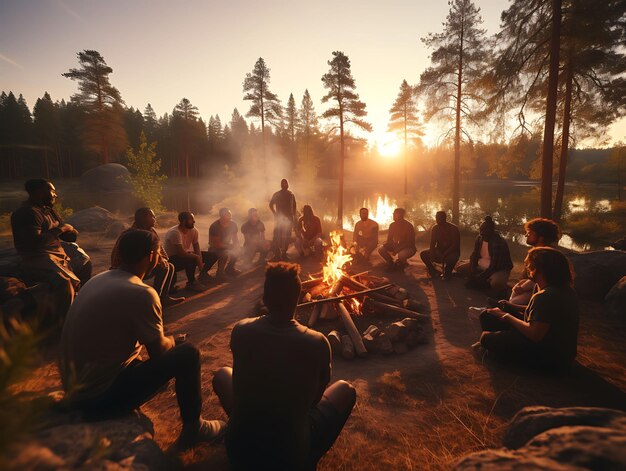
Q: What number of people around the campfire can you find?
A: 15